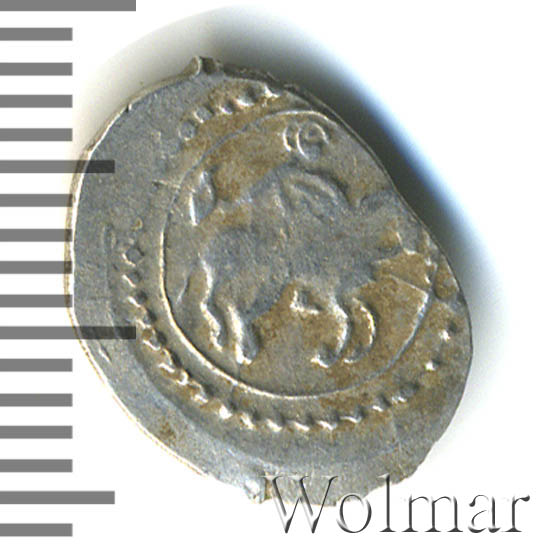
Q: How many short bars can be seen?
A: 13